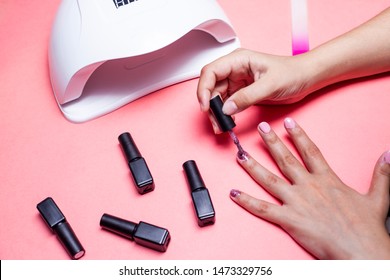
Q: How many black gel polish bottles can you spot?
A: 4